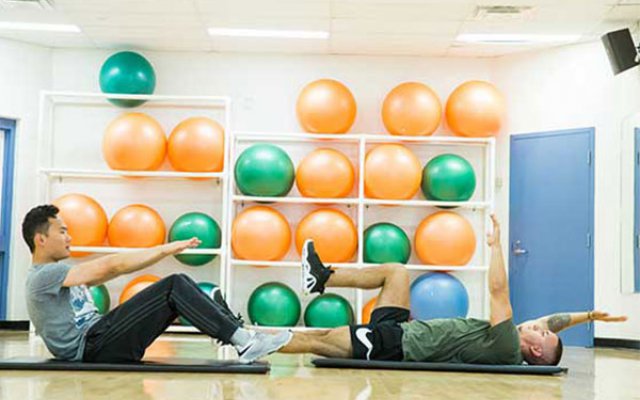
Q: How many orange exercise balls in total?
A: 14